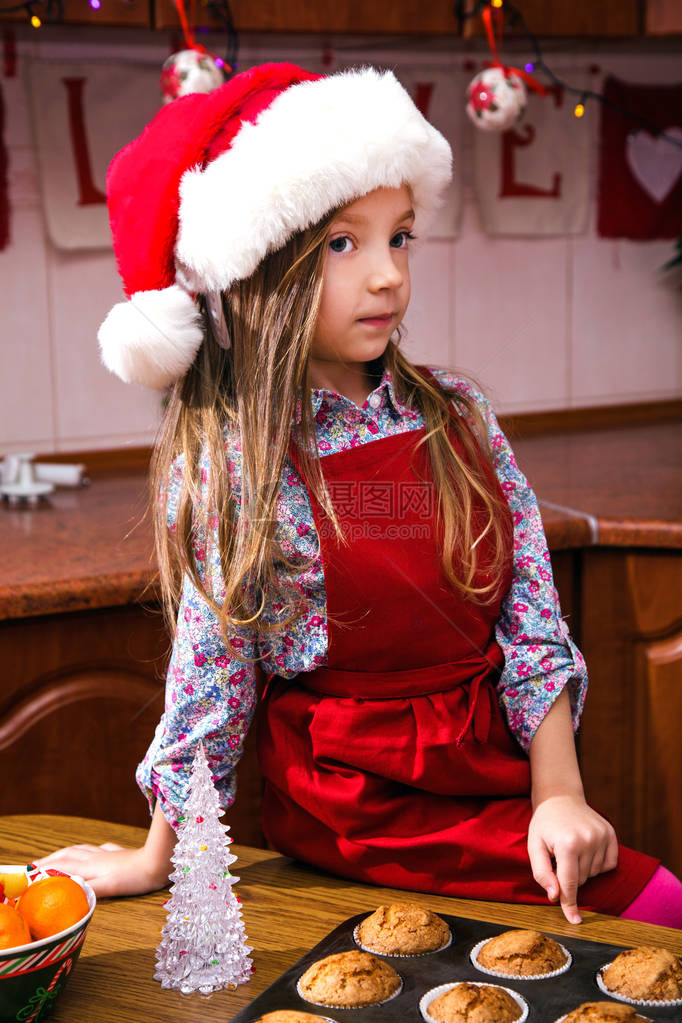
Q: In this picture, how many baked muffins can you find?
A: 7